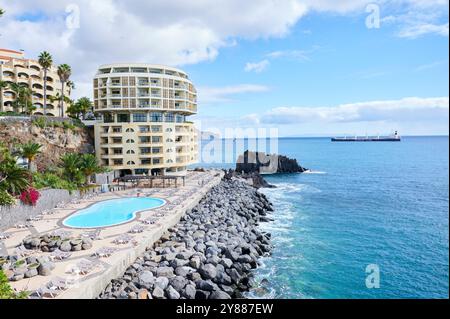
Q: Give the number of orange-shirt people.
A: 0